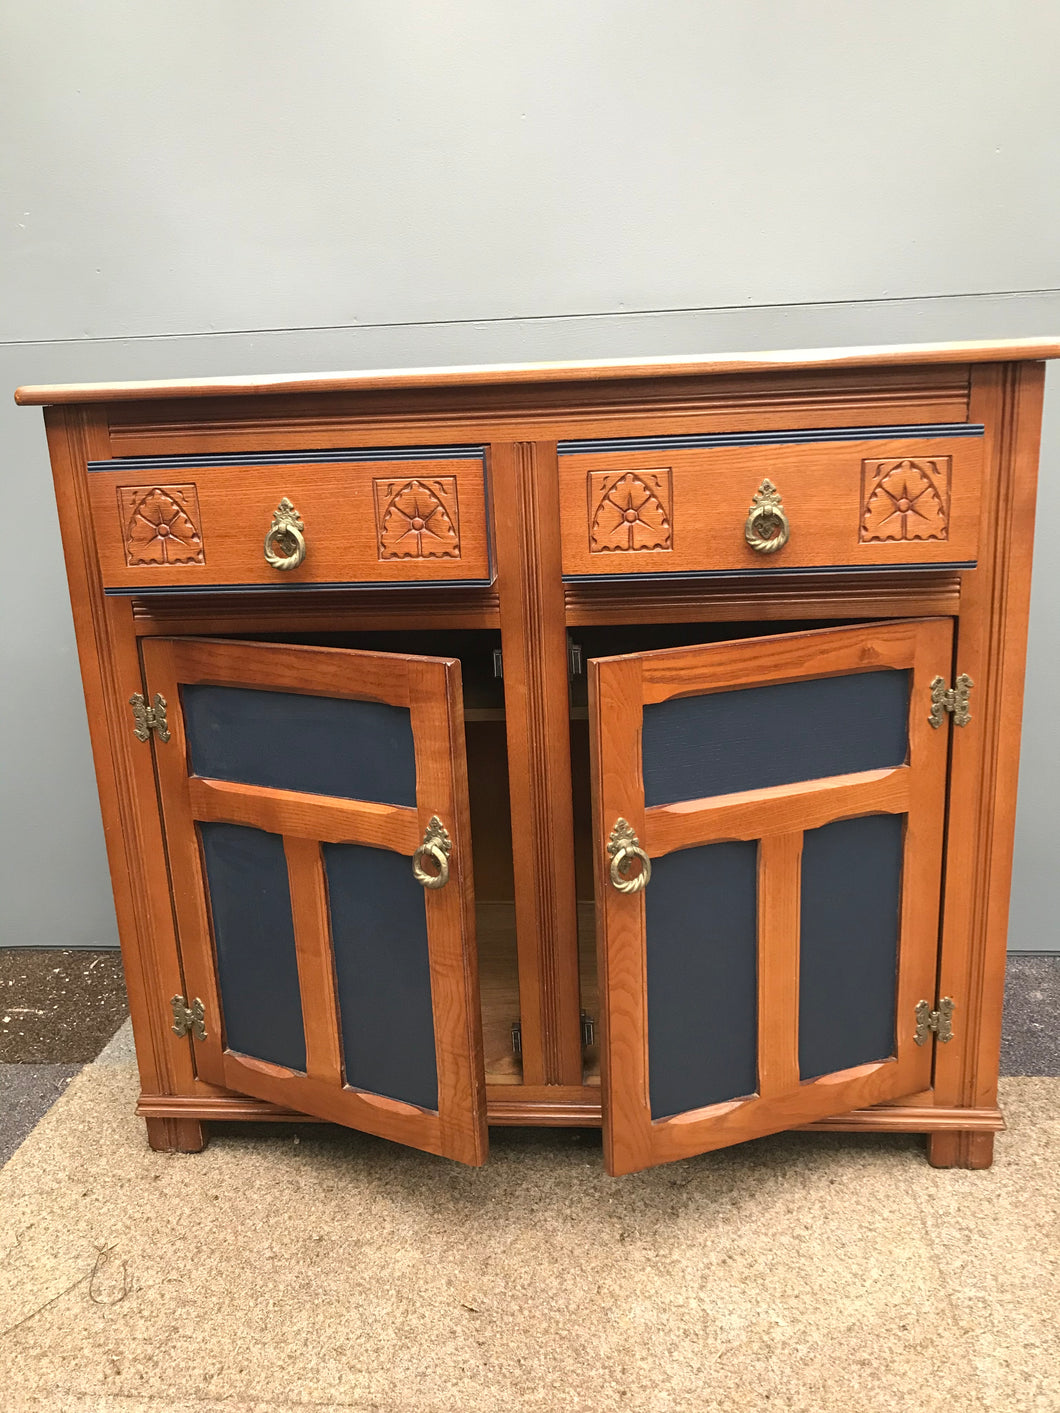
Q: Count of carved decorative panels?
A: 4